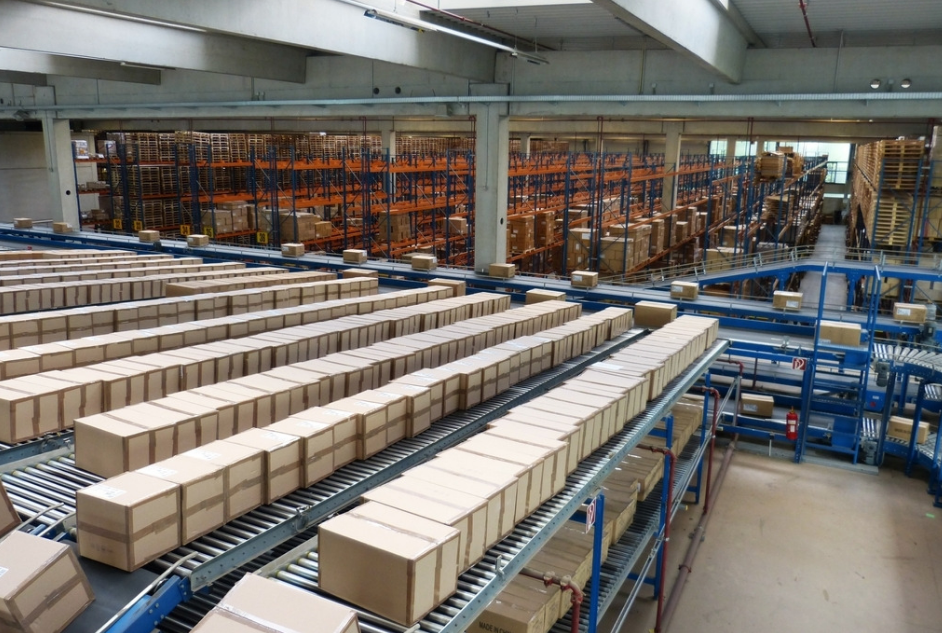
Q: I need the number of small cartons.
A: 12